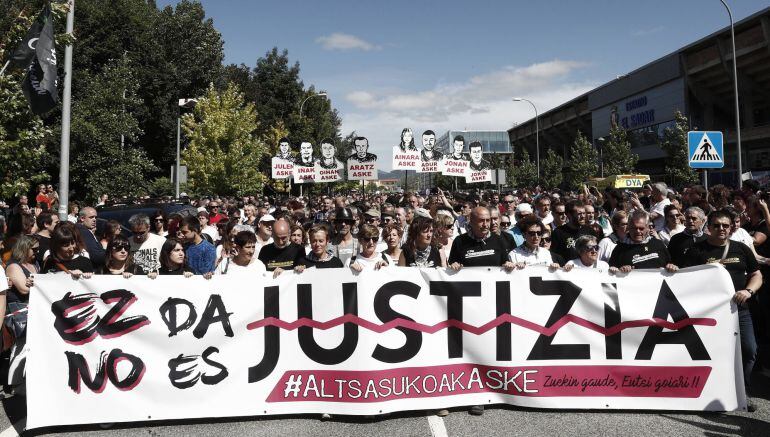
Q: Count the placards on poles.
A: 8